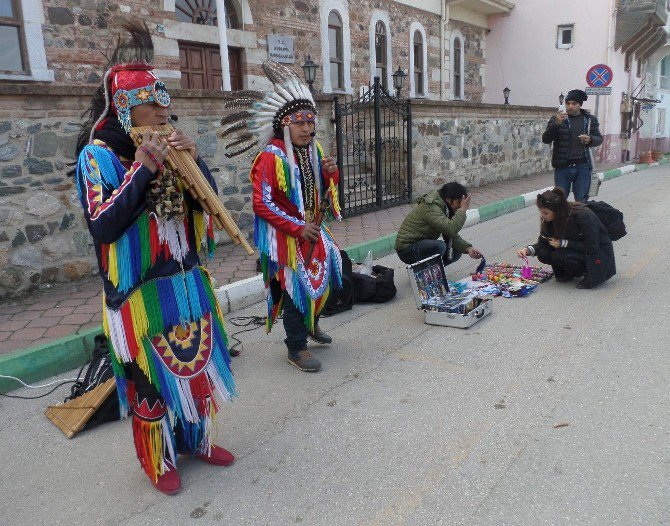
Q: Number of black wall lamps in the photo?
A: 4